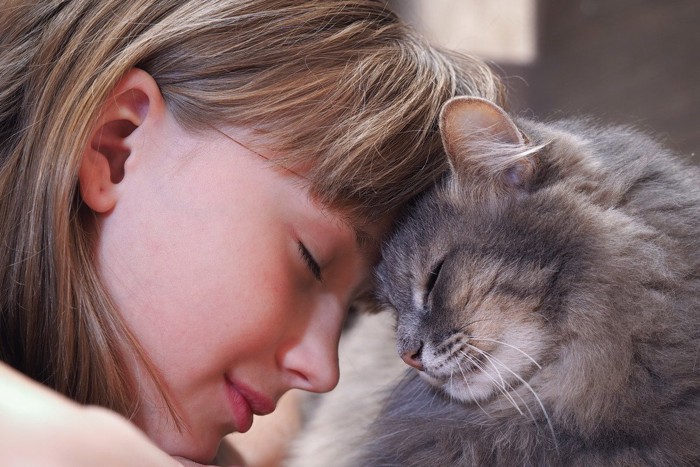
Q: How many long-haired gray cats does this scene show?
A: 1